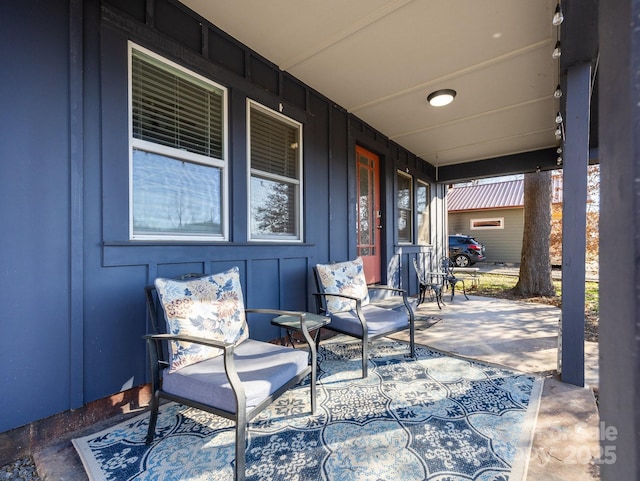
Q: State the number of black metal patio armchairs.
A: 2